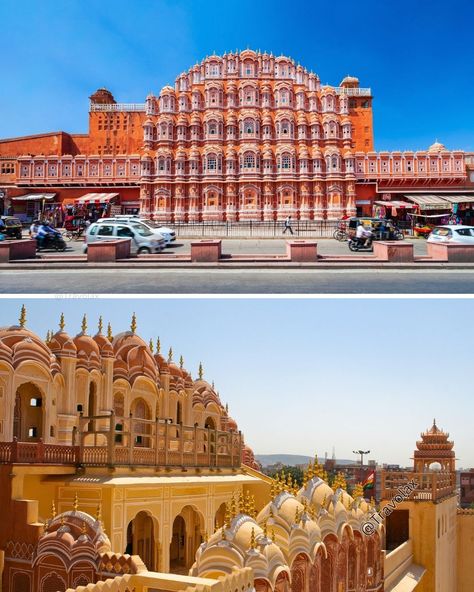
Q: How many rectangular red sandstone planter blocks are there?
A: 6